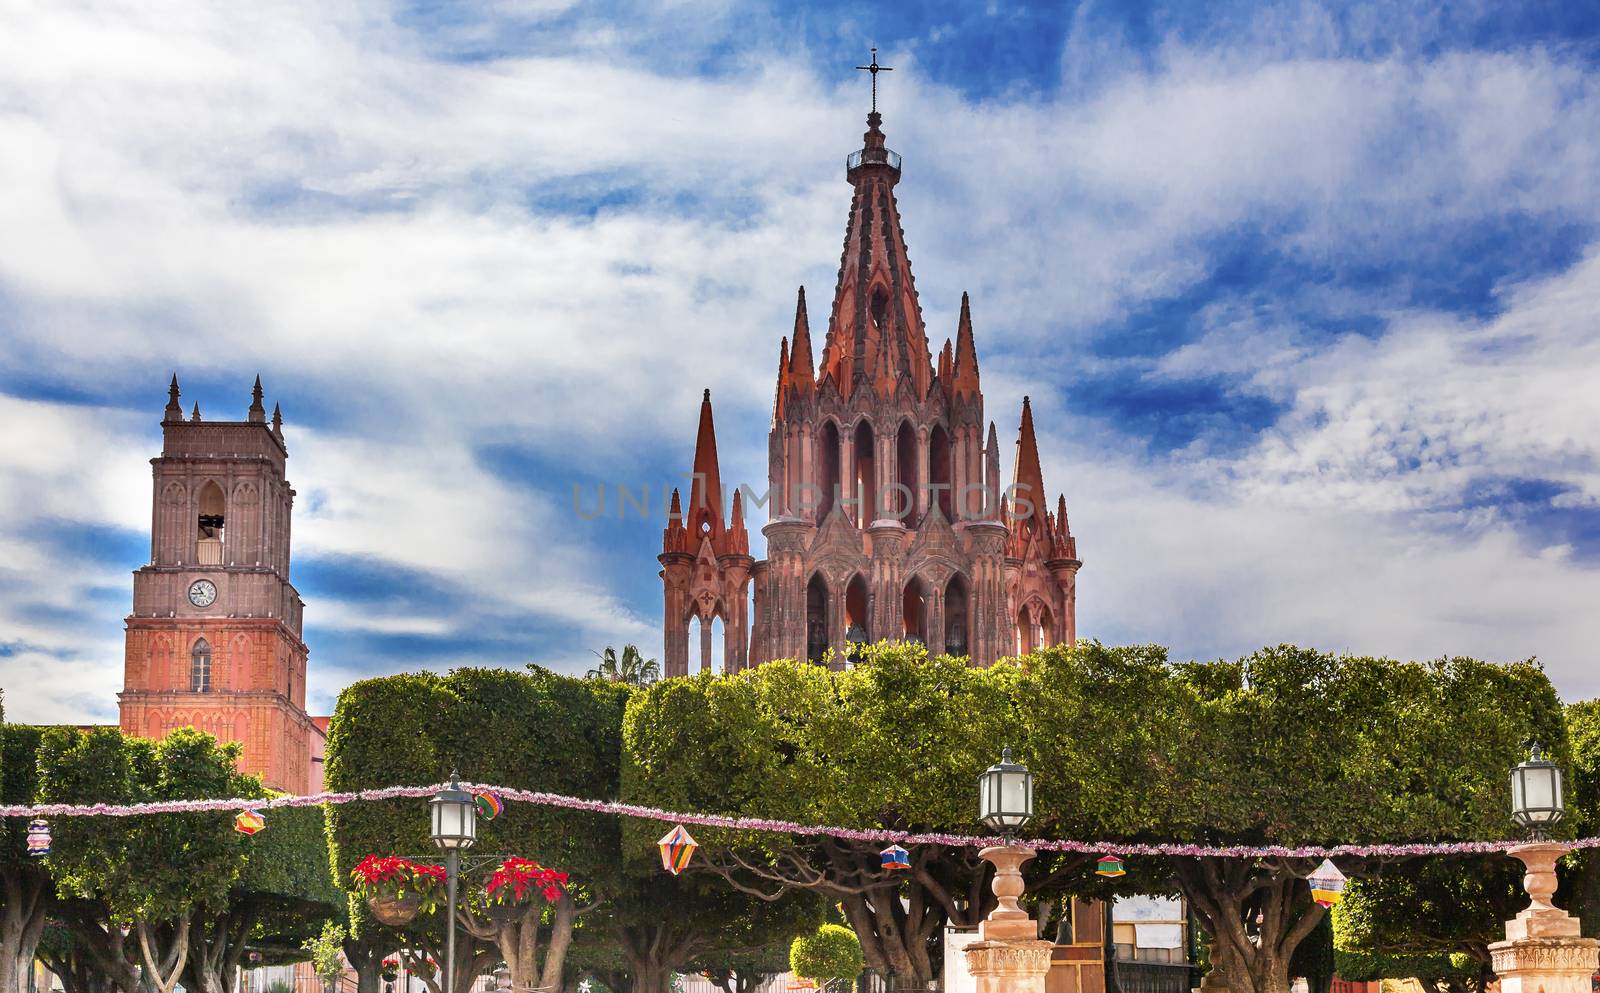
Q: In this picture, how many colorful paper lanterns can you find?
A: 7